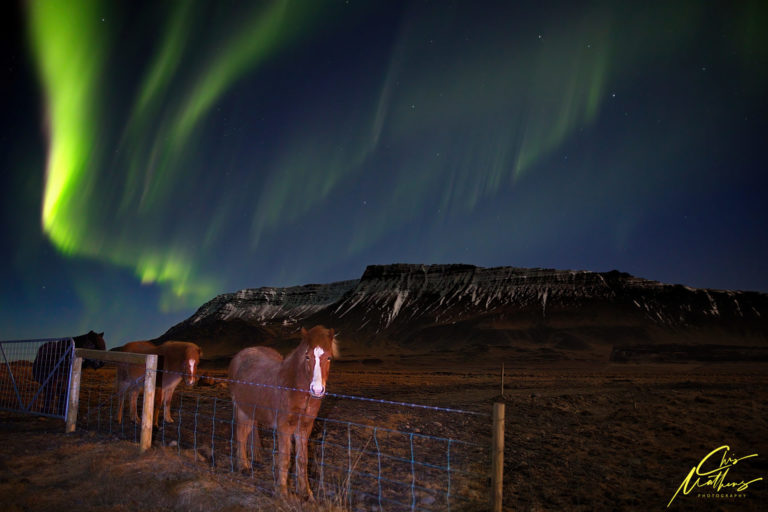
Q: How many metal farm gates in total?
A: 1